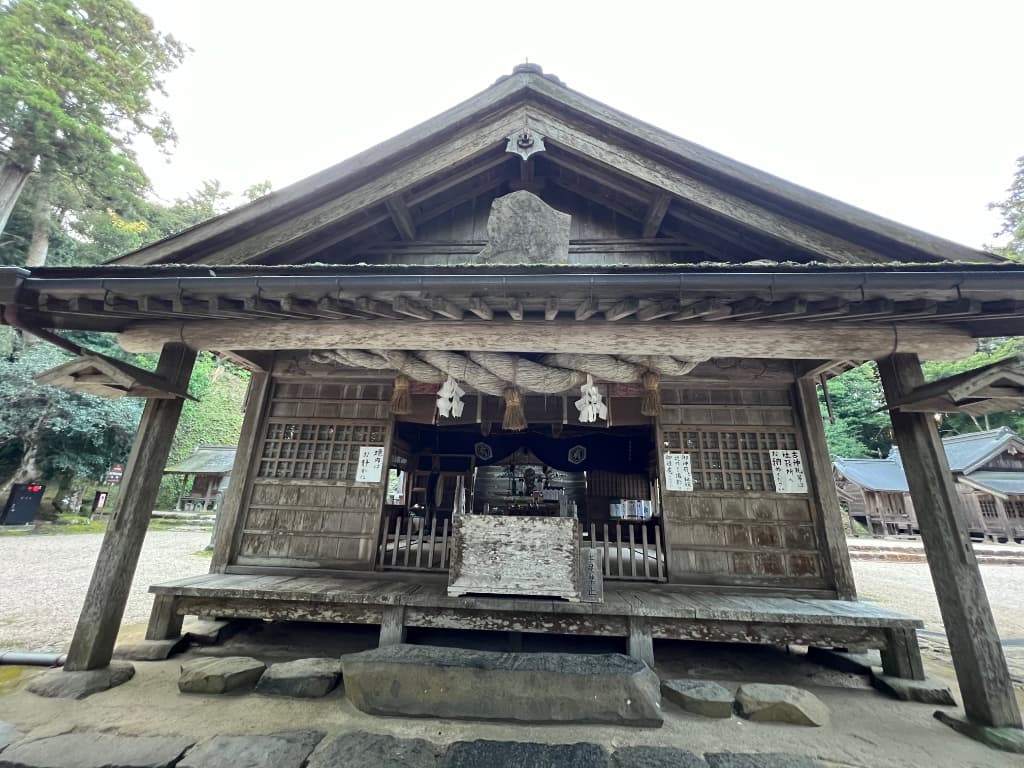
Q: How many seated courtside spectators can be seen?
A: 0